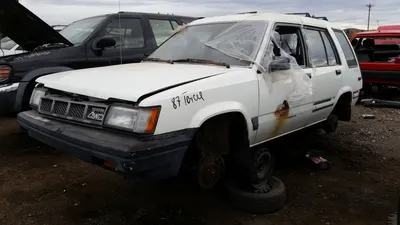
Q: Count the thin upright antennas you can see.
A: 1